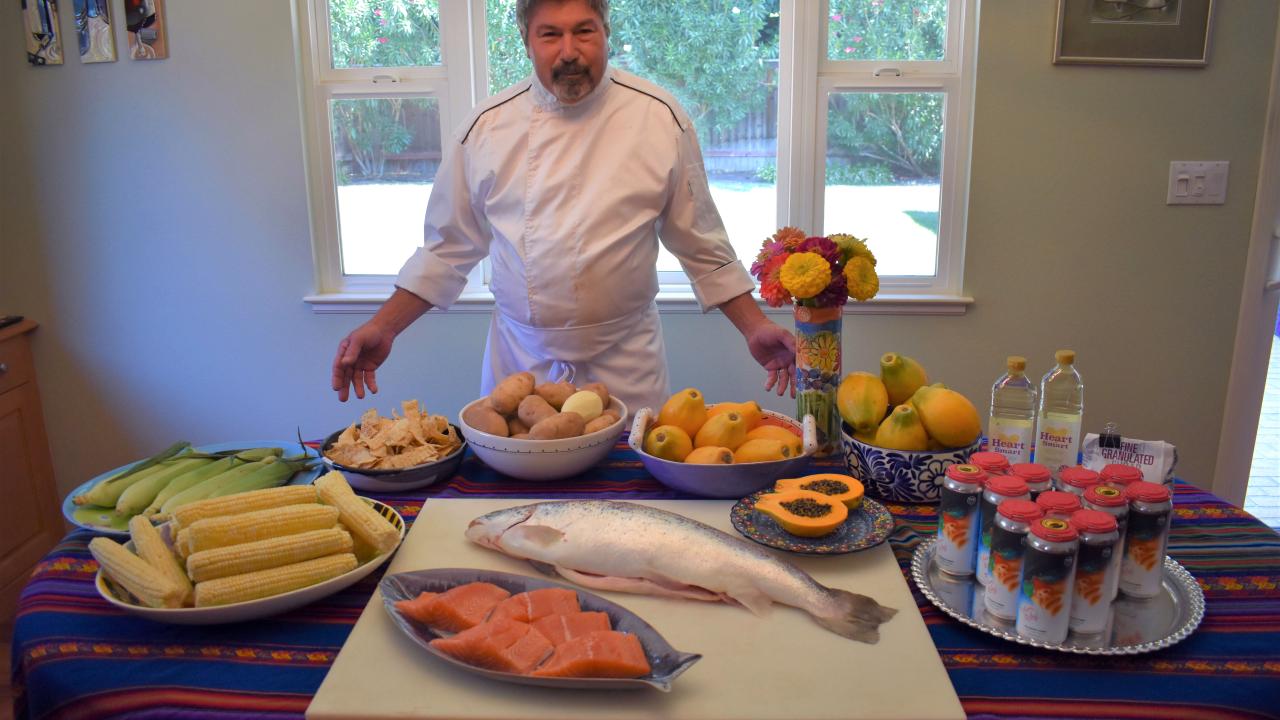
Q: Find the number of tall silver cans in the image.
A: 12